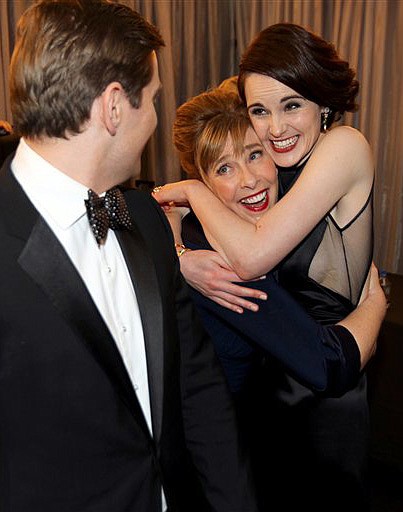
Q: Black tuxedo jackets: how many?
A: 1